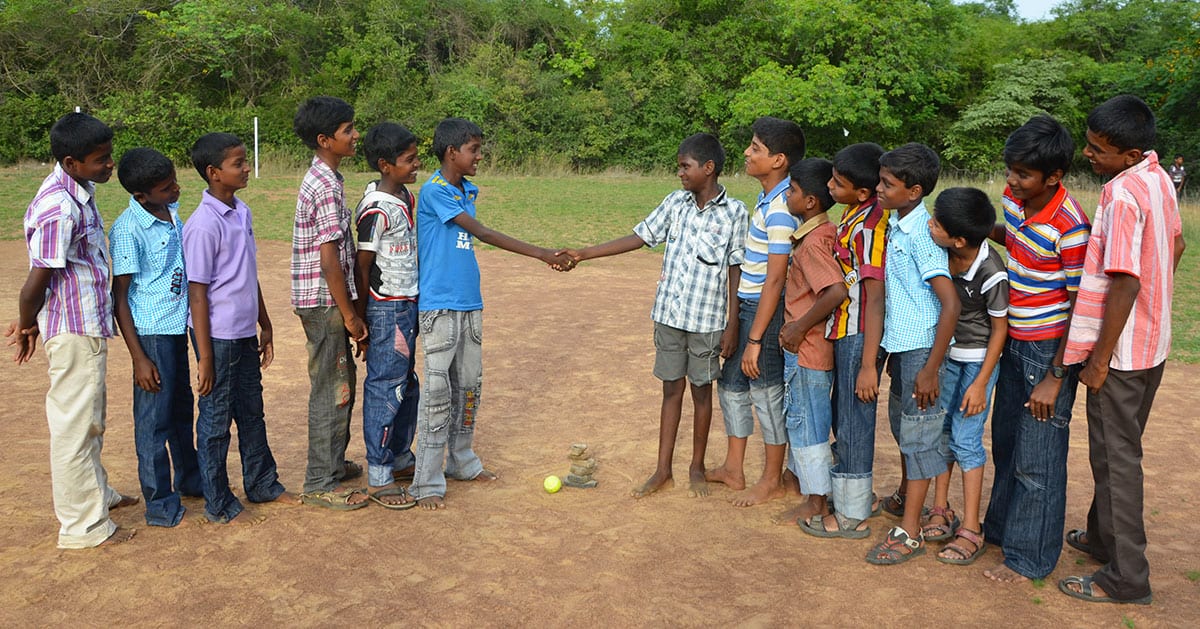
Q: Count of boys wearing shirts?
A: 14